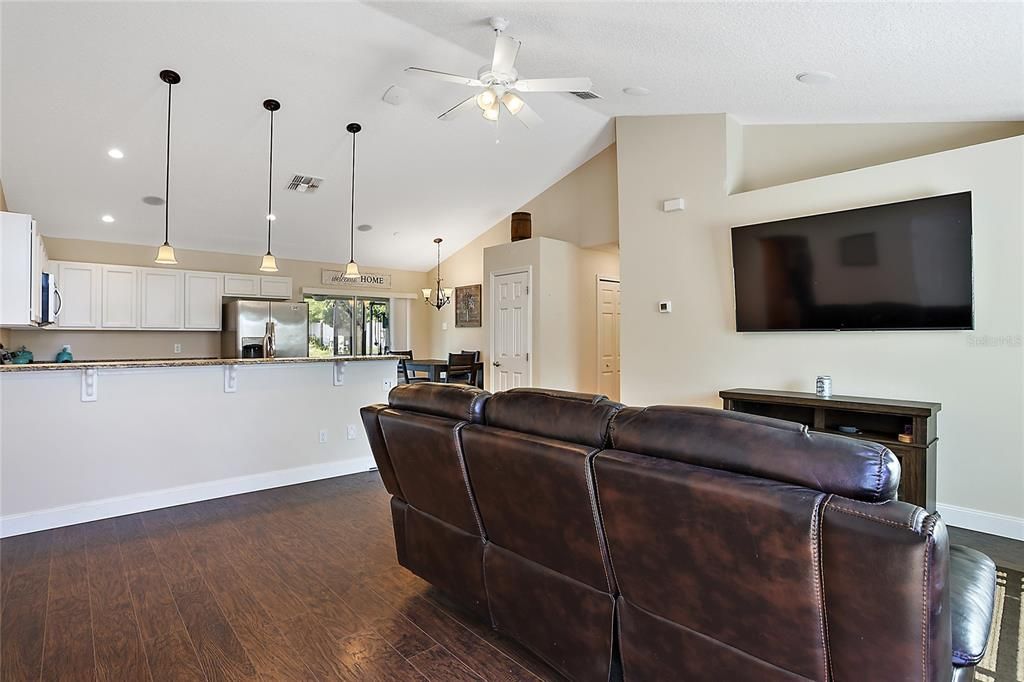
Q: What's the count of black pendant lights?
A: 3